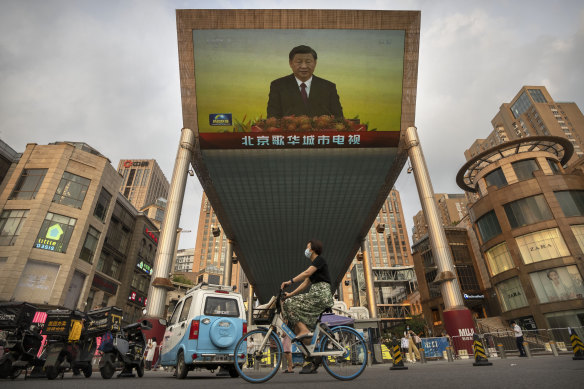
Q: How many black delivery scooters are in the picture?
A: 3